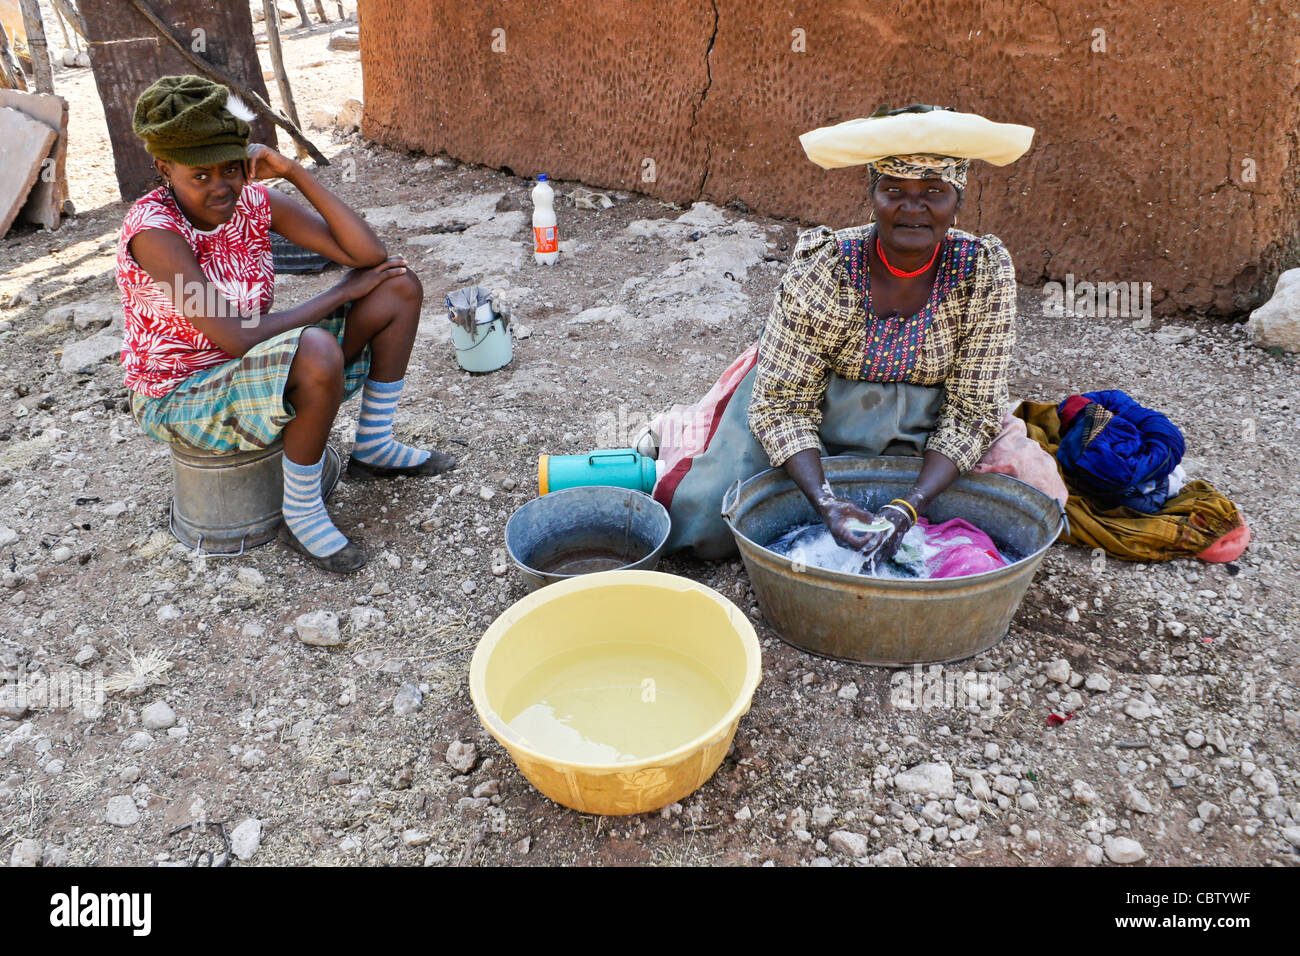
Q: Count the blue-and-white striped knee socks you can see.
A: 2